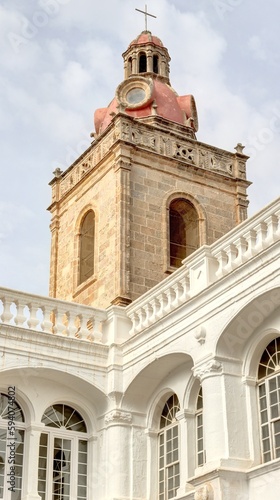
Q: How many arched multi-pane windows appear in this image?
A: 5